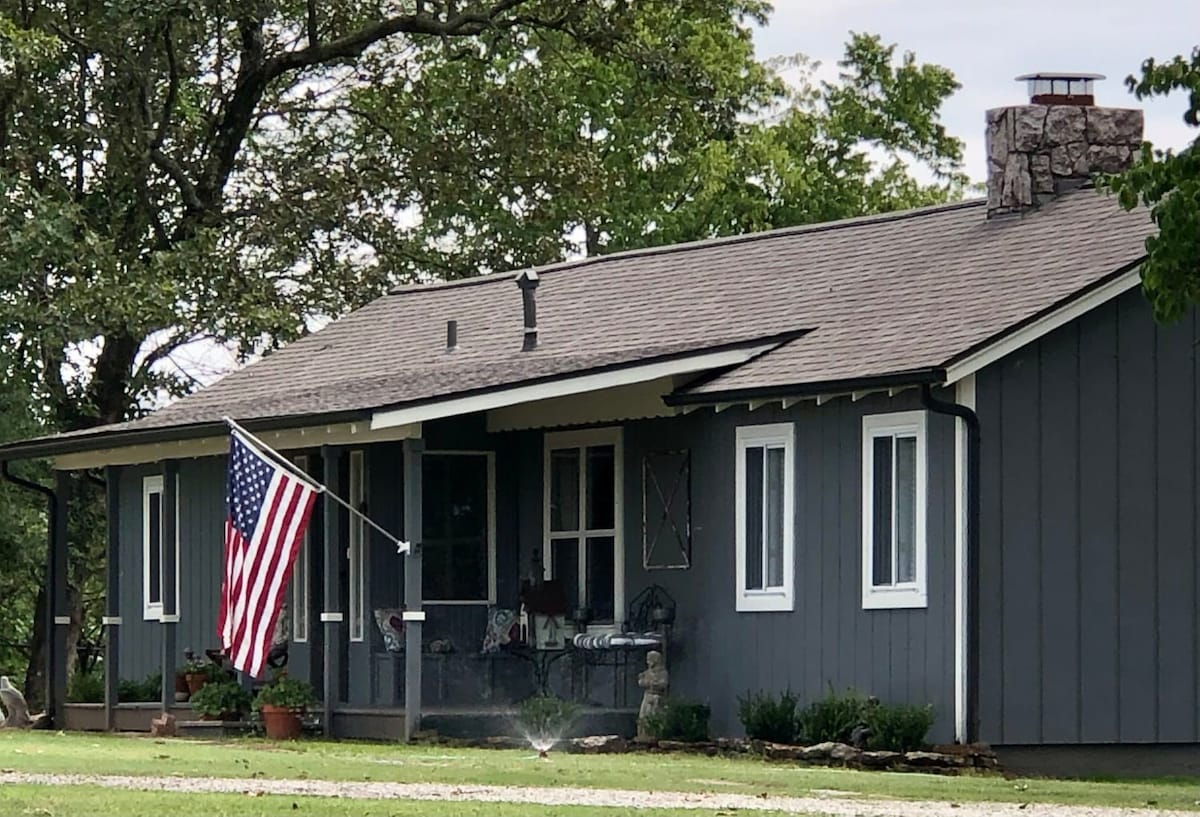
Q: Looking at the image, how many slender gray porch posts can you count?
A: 5